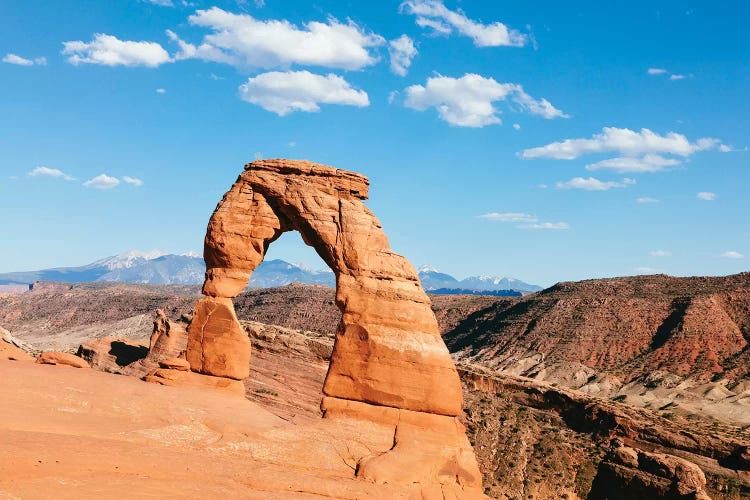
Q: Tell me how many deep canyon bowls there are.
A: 1